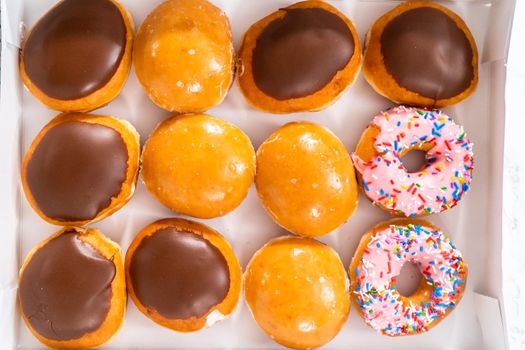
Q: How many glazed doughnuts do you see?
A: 4